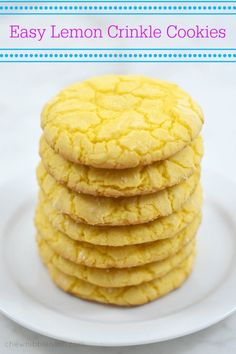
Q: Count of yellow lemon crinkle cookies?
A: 7